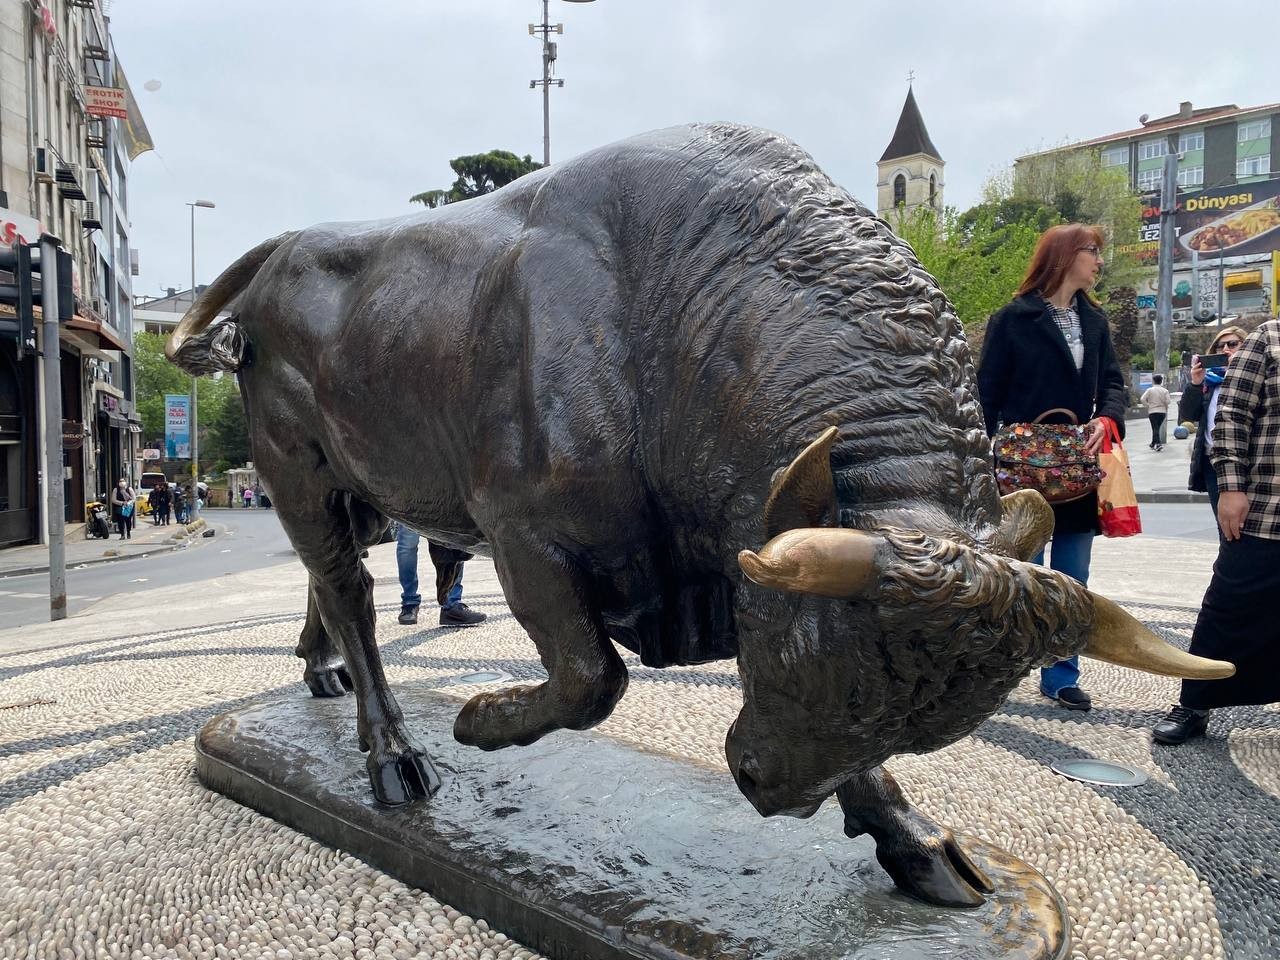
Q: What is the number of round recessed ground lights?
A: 2